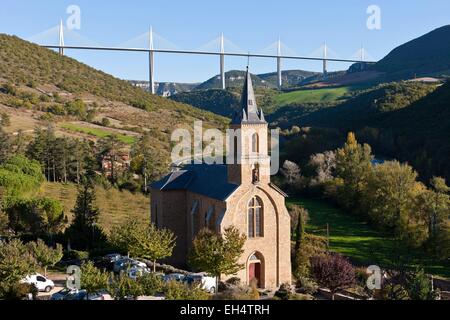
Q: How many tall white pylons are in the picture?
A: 6